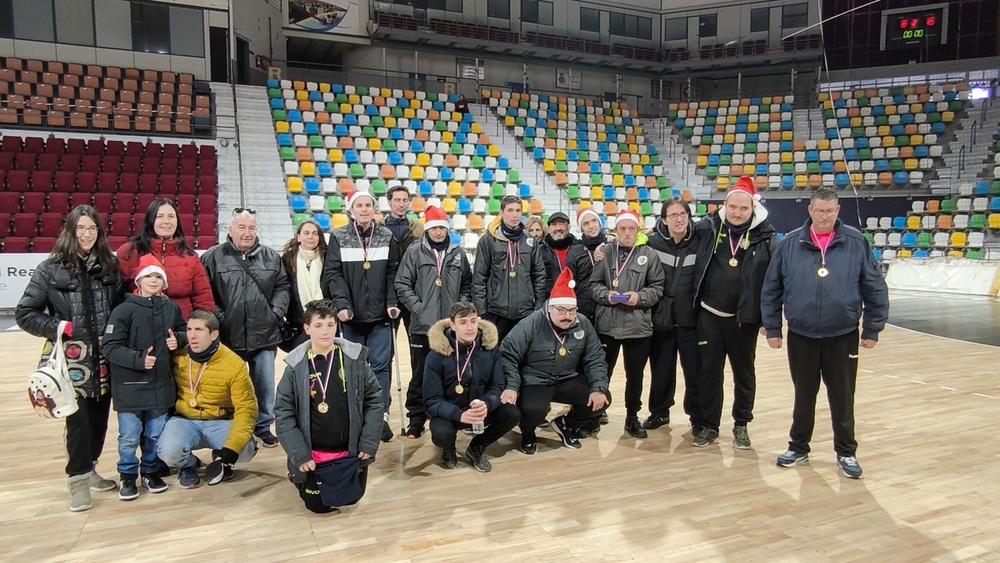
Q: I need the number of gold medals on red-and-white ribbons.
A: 10